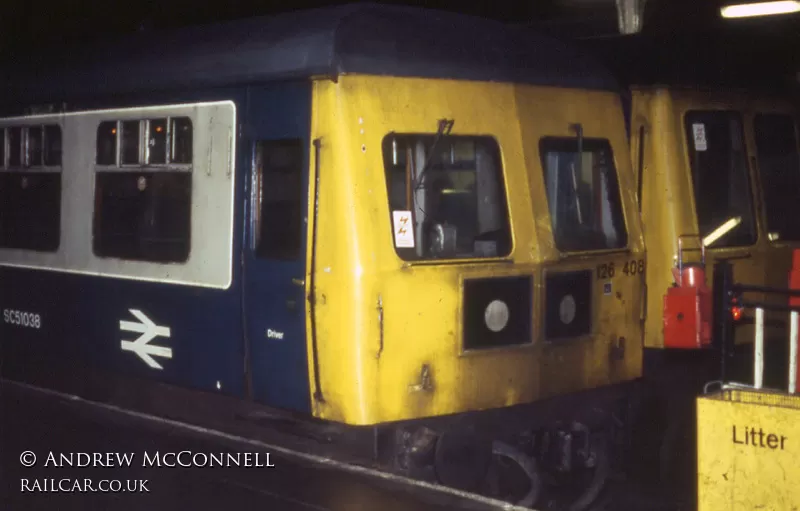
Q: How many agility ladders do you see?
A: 0